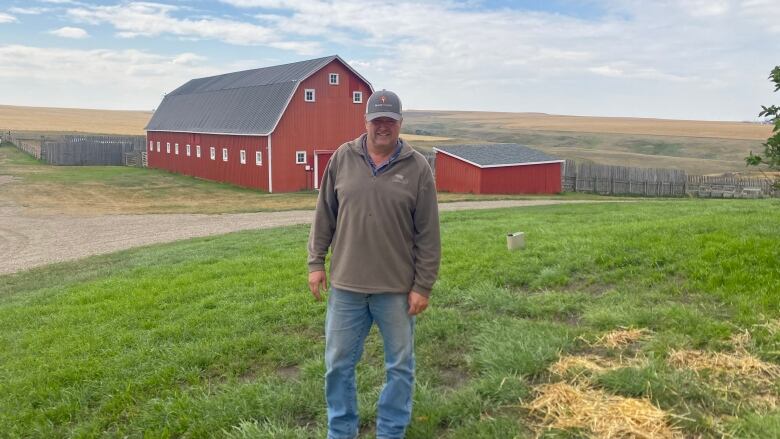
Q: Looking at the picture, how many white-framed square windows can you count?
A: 14